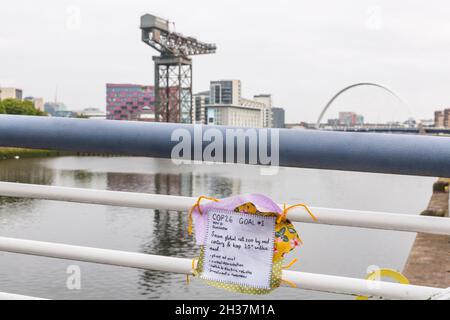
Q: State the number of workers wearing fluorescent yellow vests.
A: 0